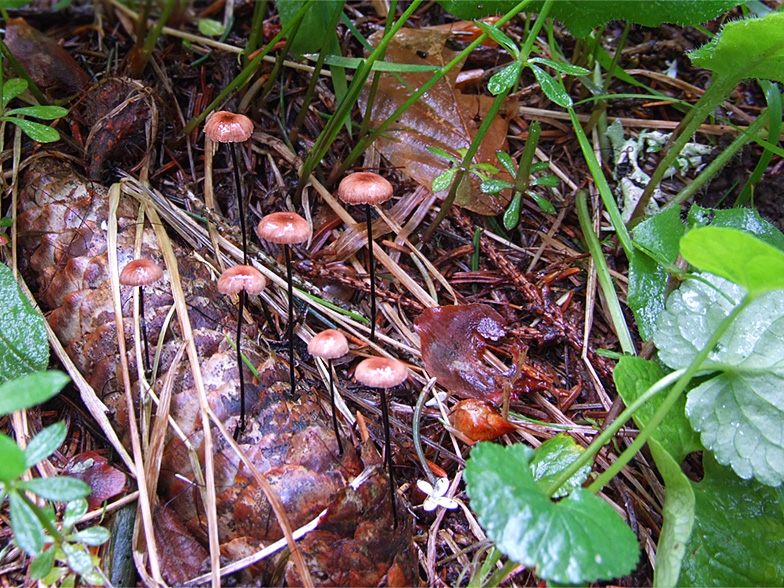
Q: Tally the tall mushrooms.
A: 7